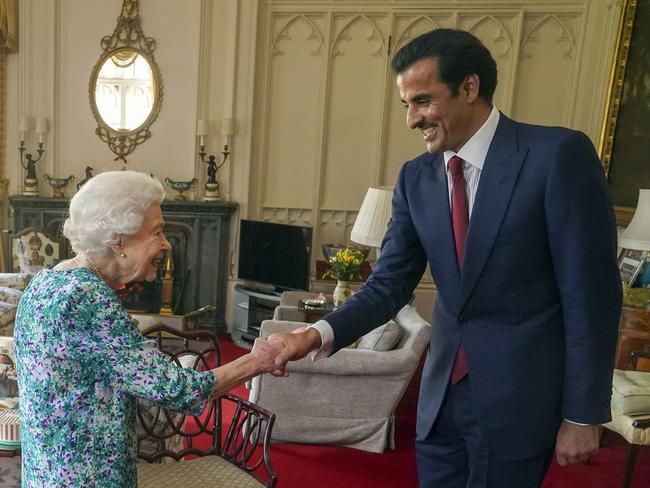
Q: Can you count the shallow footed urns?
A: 2